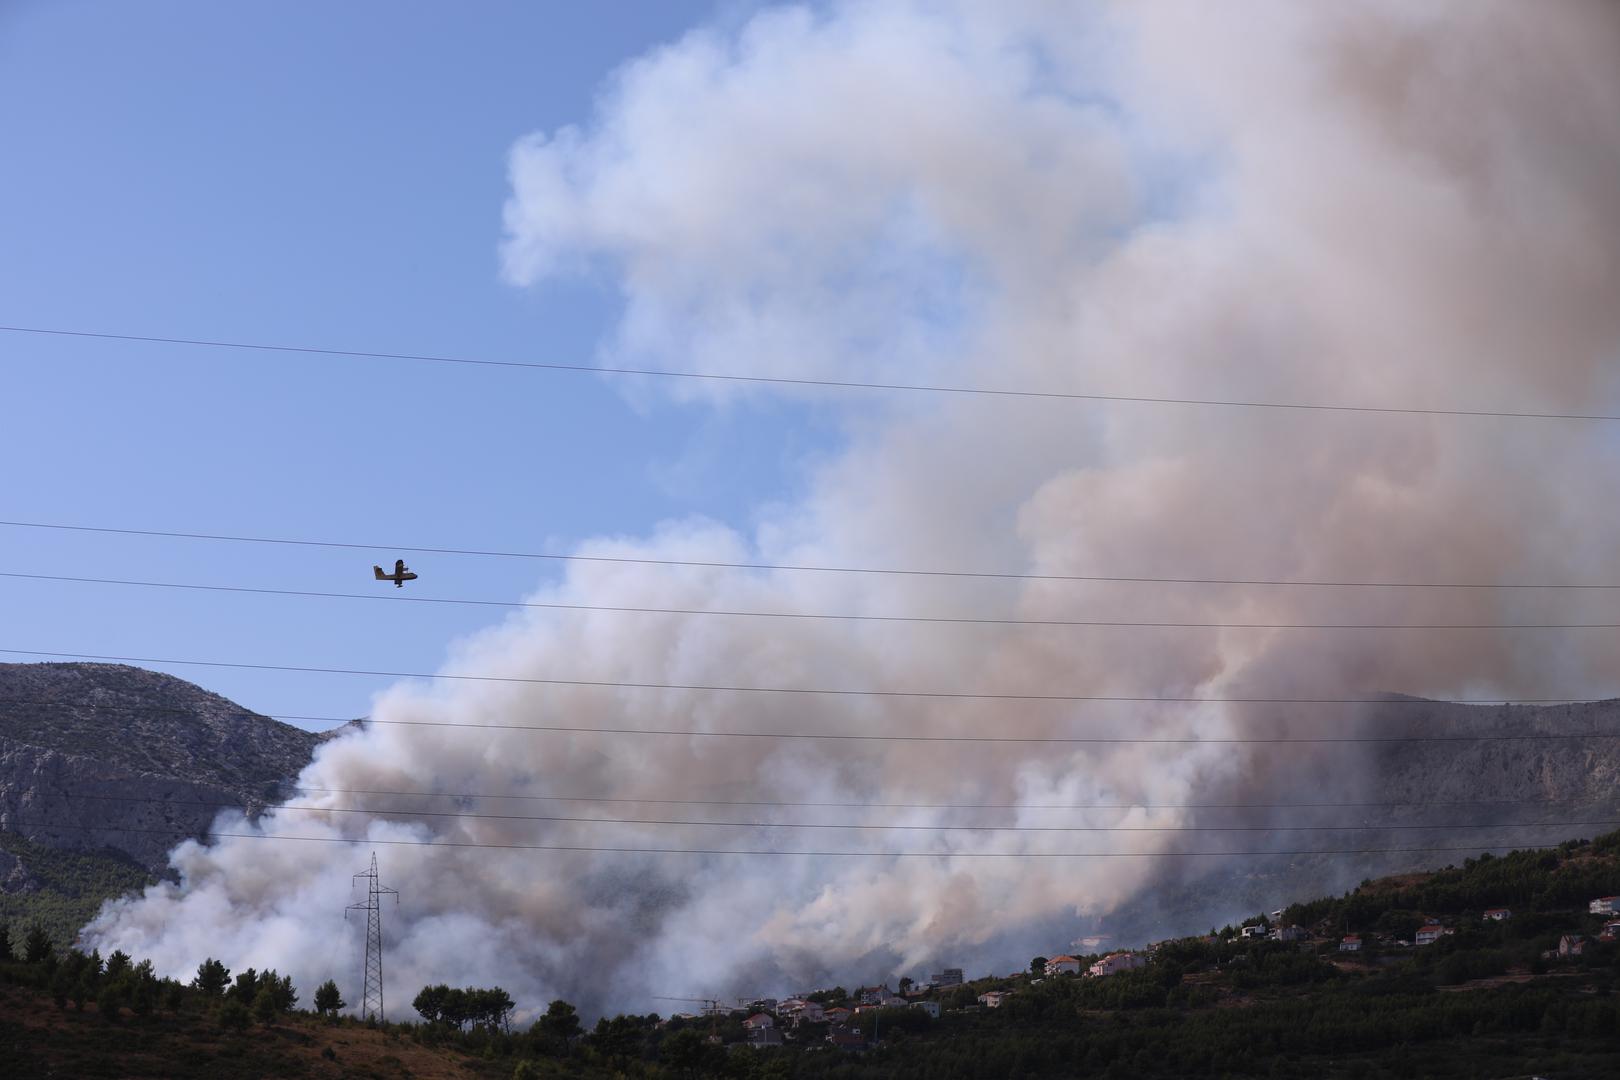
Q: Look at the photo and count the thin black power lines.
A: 8